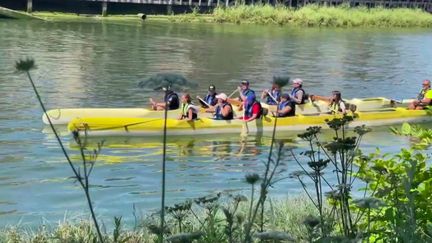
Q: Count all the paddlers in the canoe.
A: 11